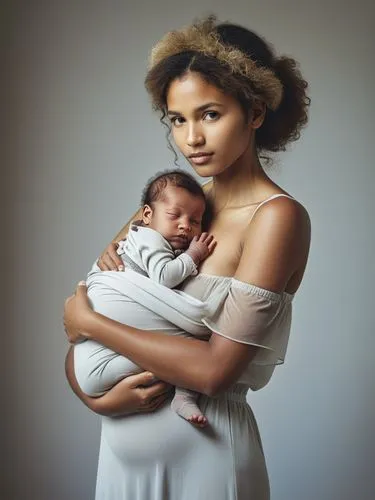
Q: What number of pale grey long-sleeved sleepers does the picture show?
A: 1